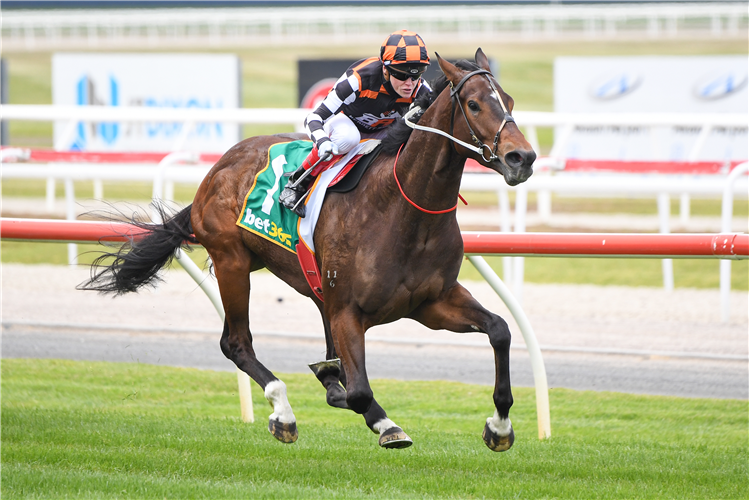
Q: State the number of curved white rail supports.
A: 2